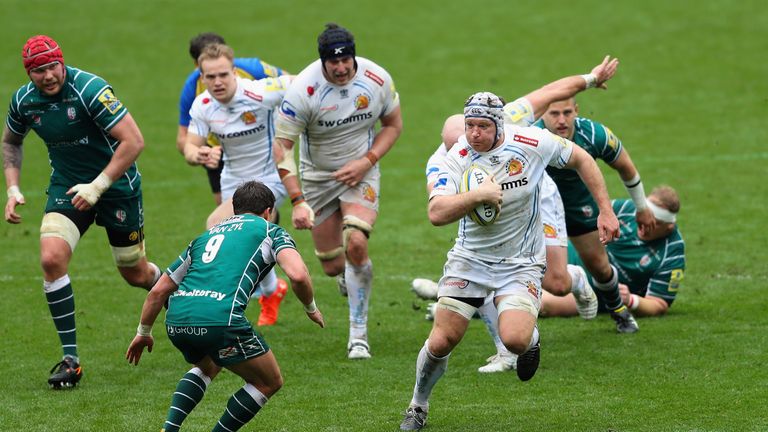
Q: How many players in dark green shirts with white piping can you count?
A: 4